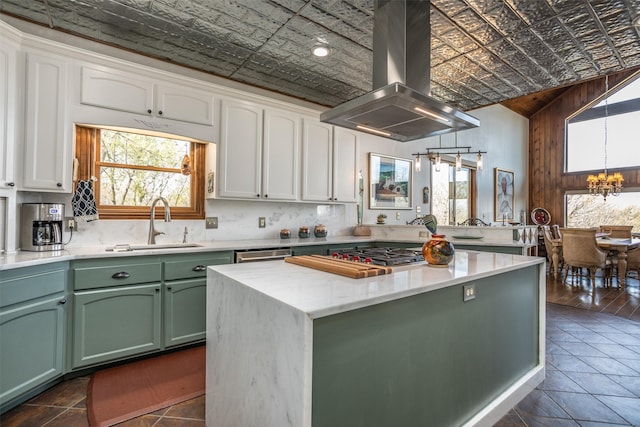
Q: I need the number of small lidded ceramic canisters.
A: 3